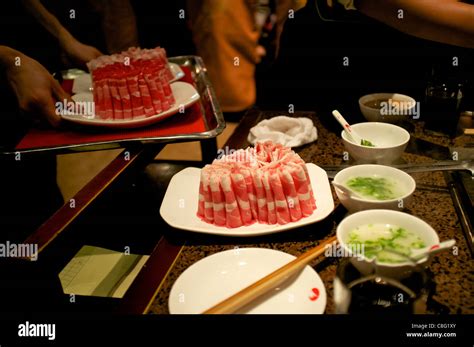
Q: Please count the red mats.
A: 1